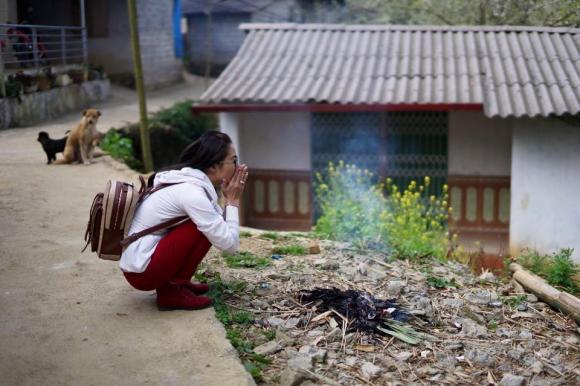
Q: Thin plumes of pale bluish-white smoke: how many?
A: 1